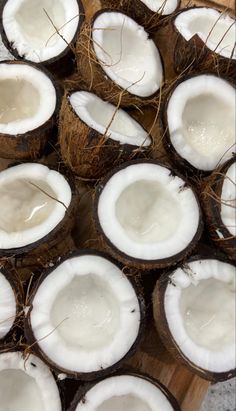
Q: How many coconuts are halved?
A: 15